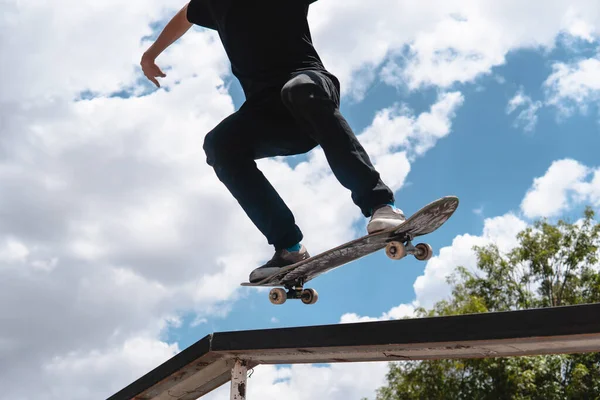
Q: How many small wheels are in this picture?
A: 4